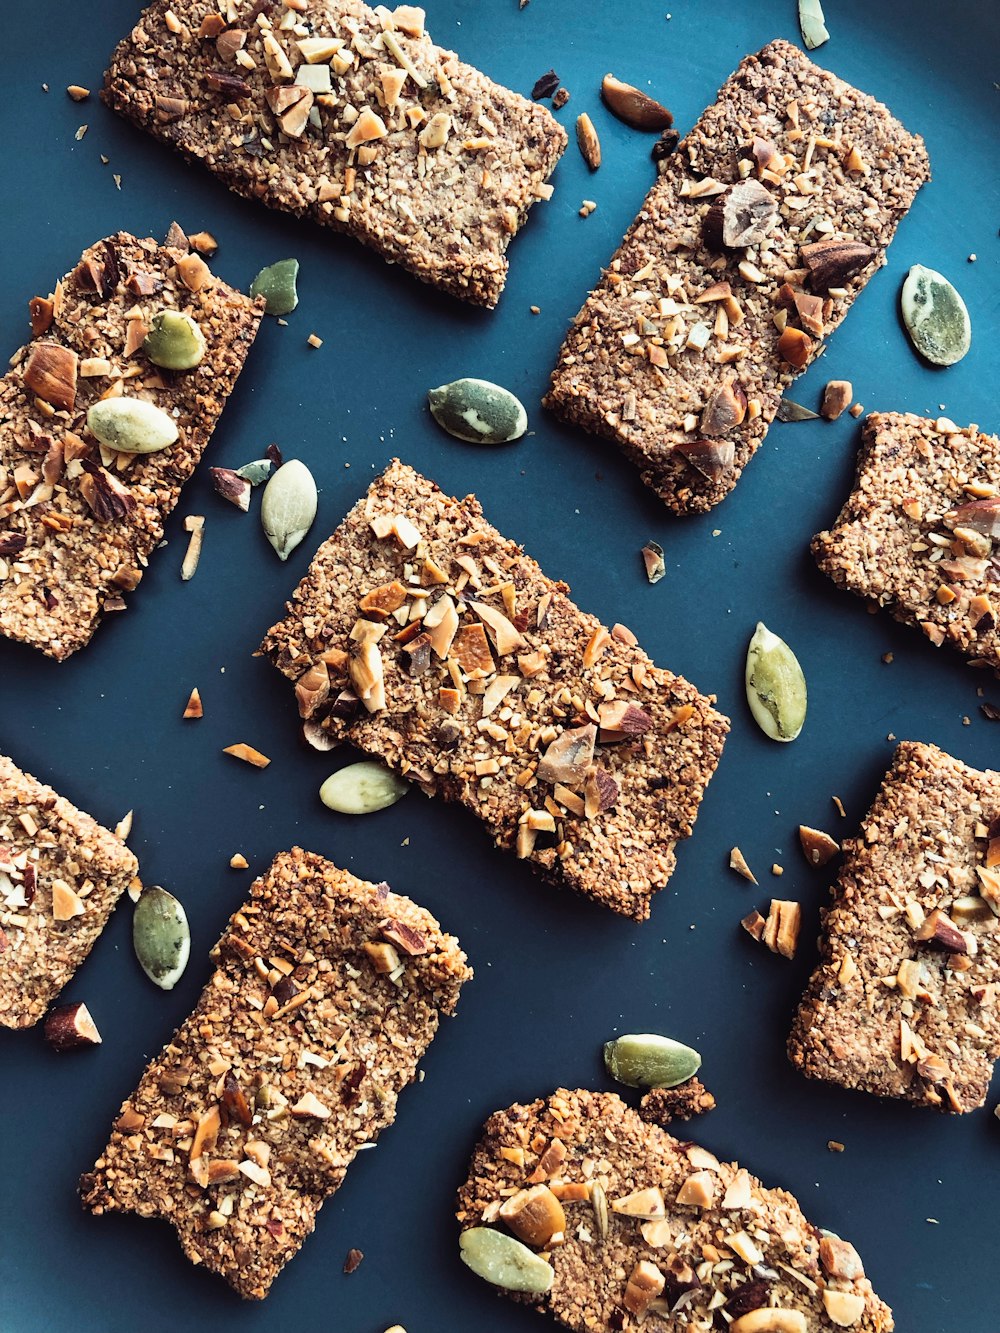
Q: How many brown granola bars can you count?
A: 9